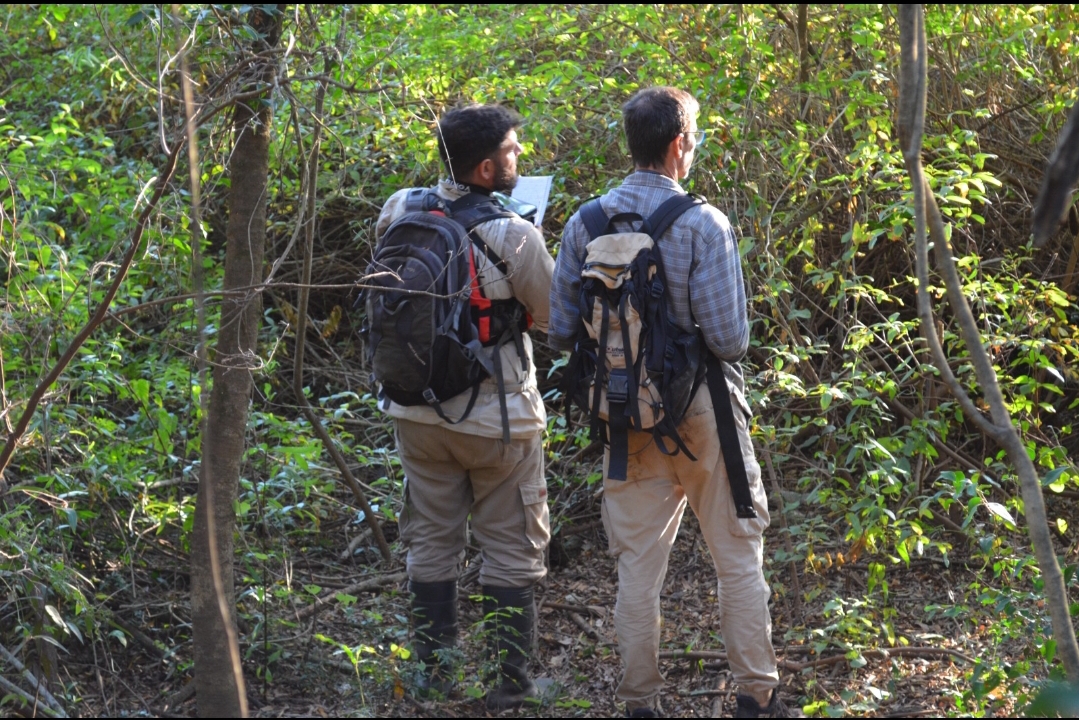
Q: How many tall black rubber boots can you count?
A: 2